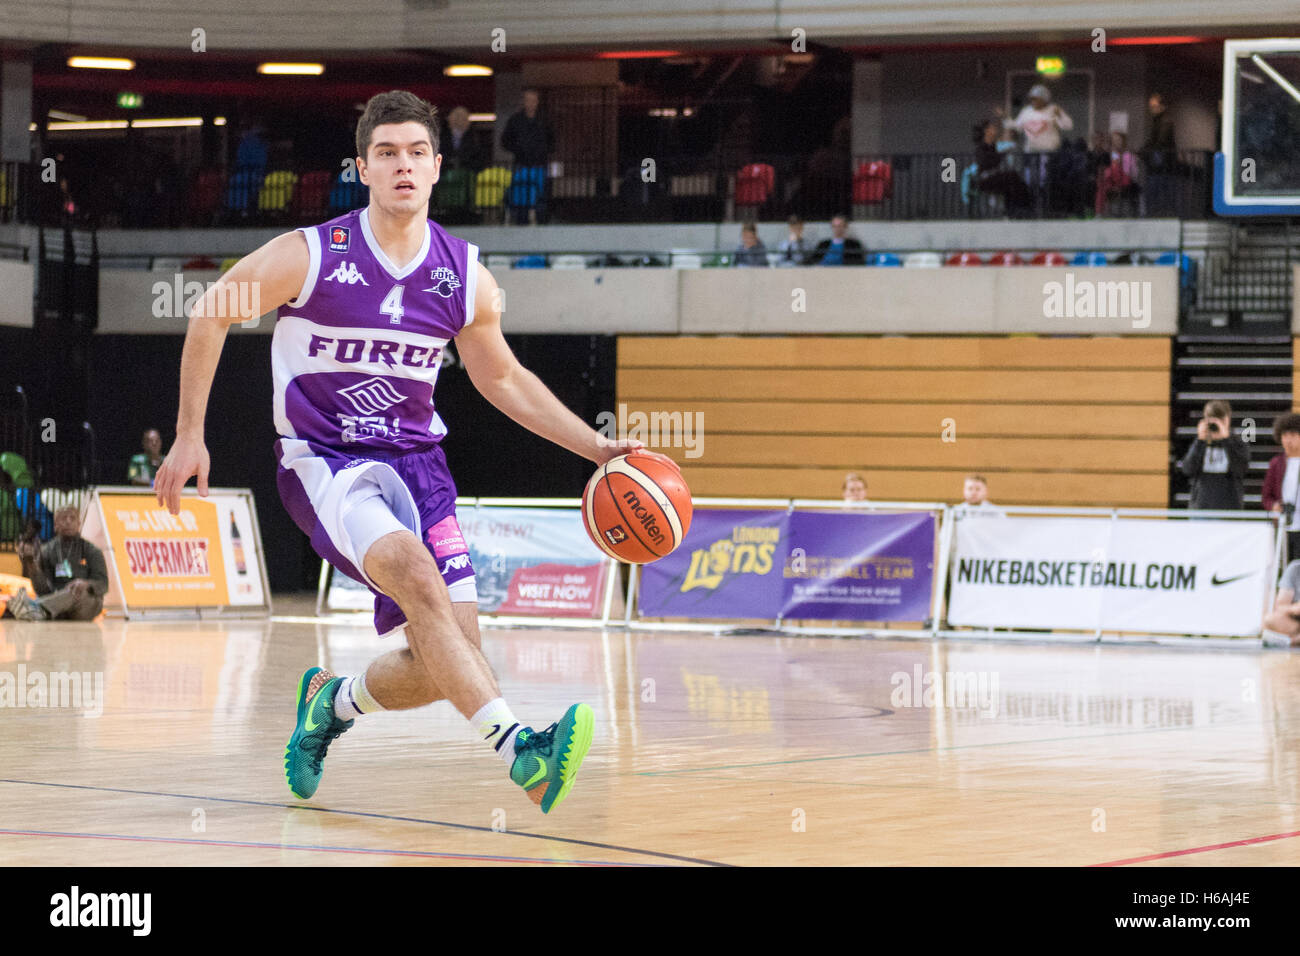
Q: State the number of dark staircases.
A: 1